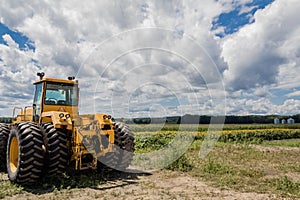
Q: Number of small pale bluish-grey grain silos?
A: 3